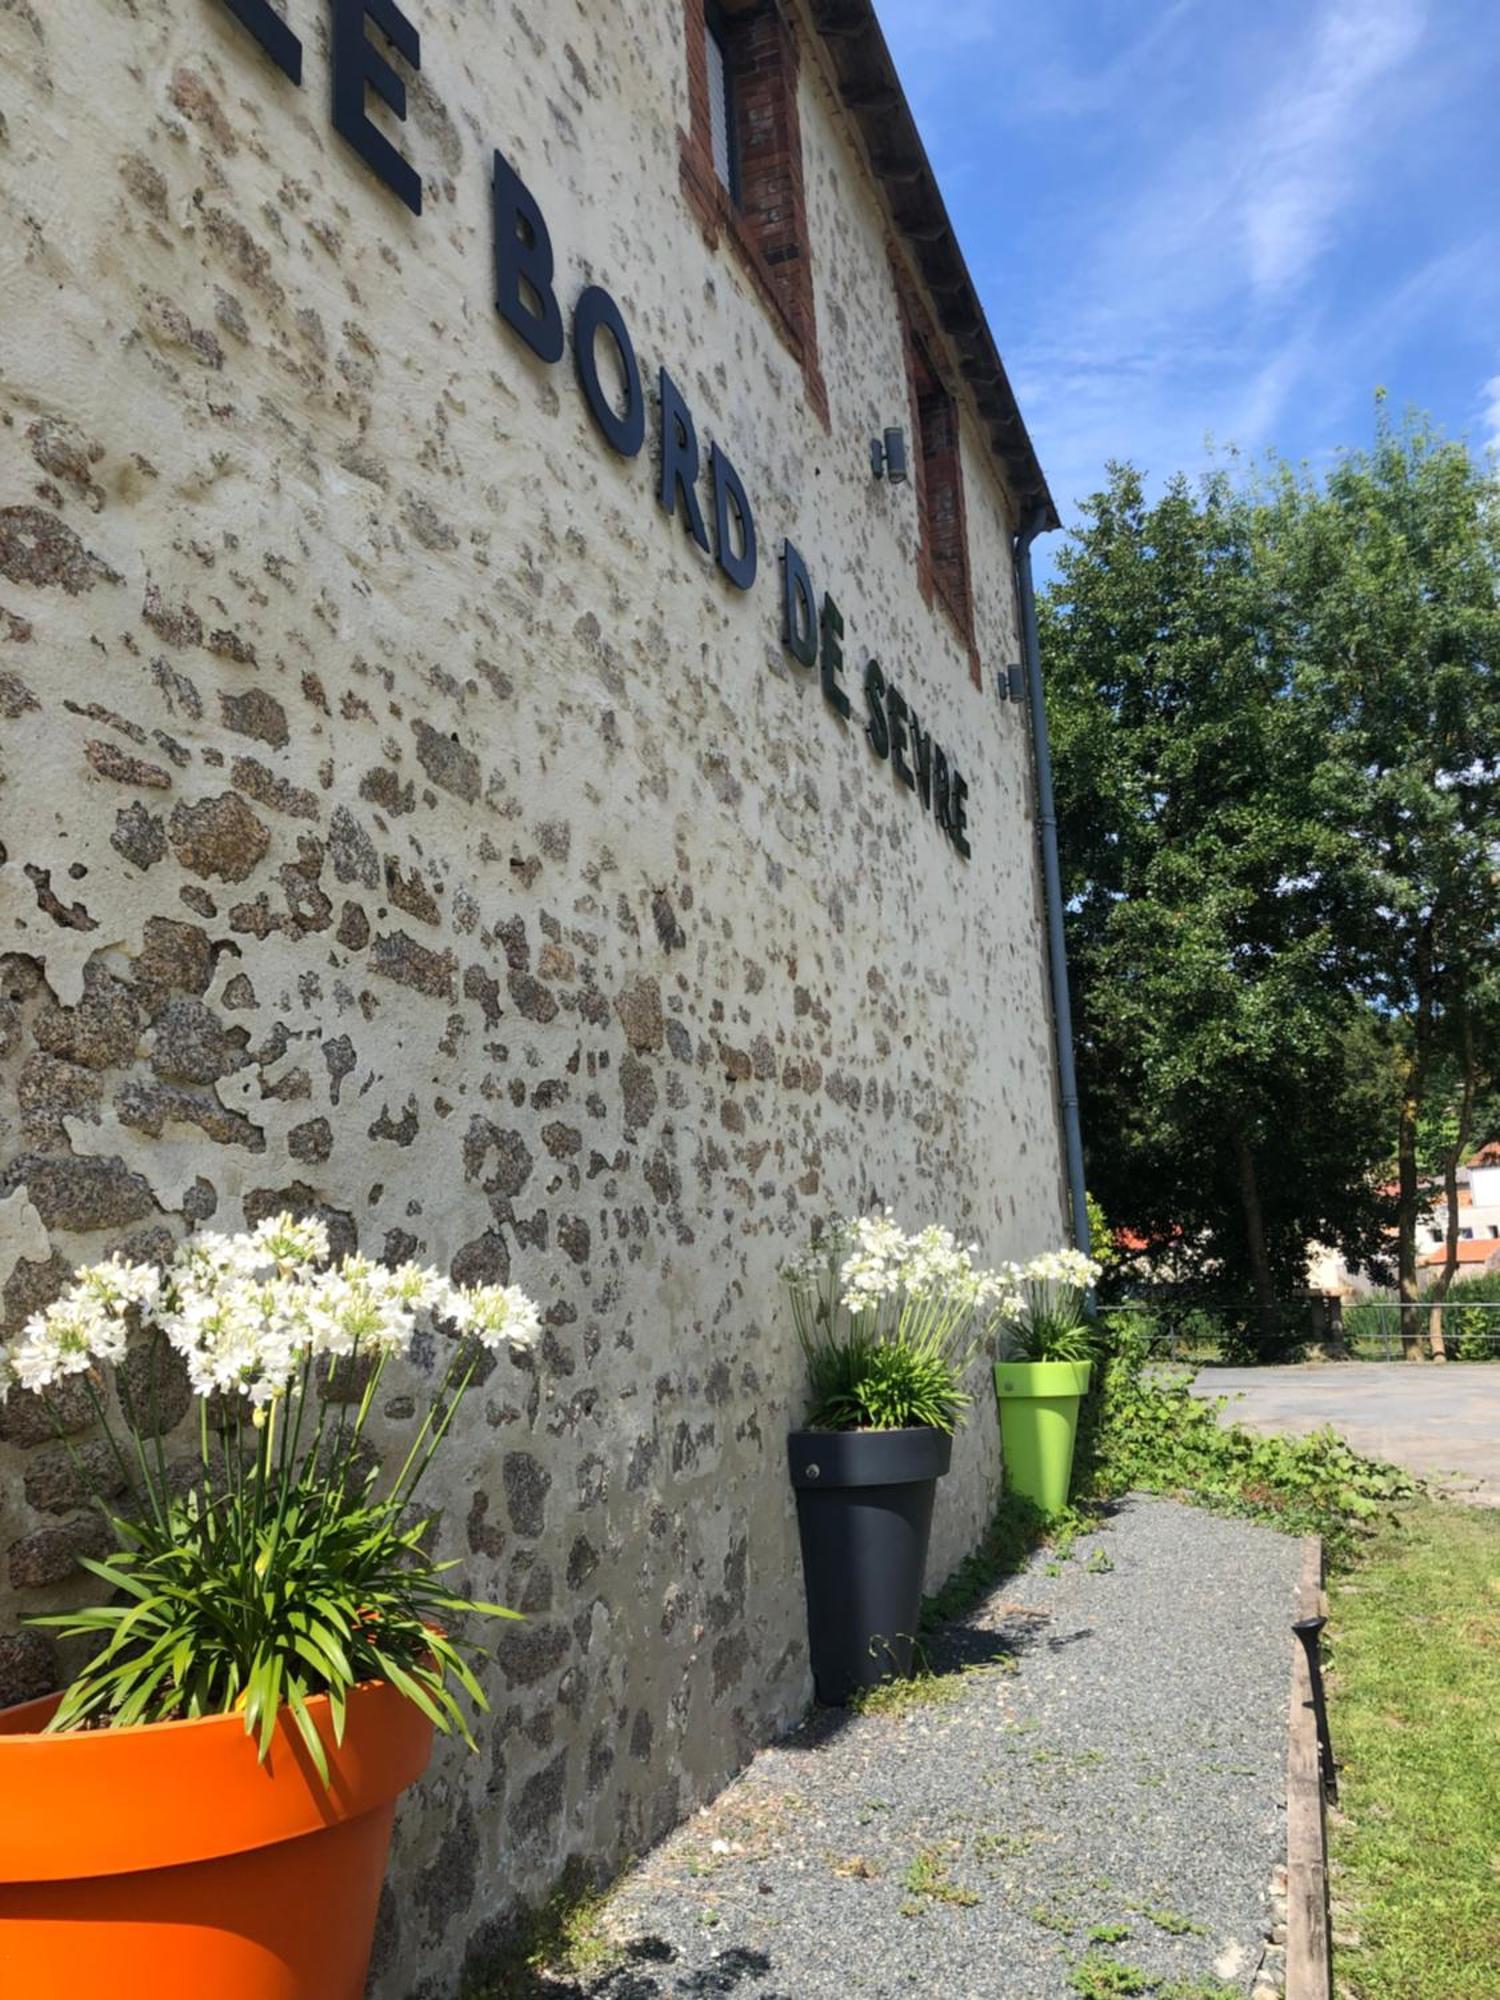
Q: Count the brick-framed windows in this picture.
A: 2